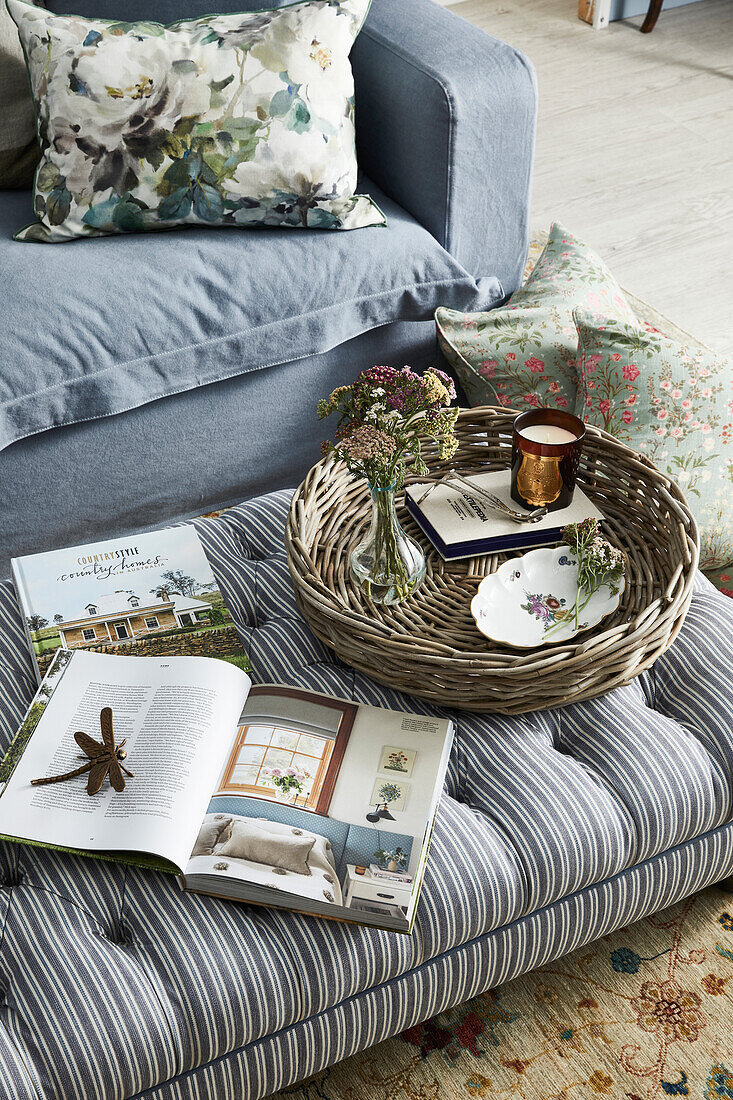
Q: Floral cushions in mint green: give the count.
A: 2